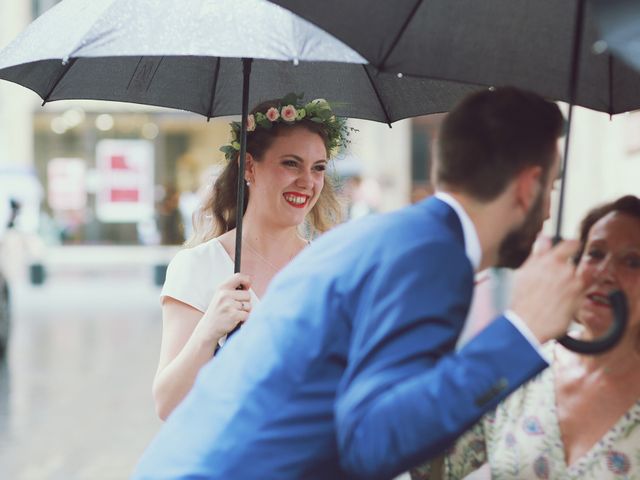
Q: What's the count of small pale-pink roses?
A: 3